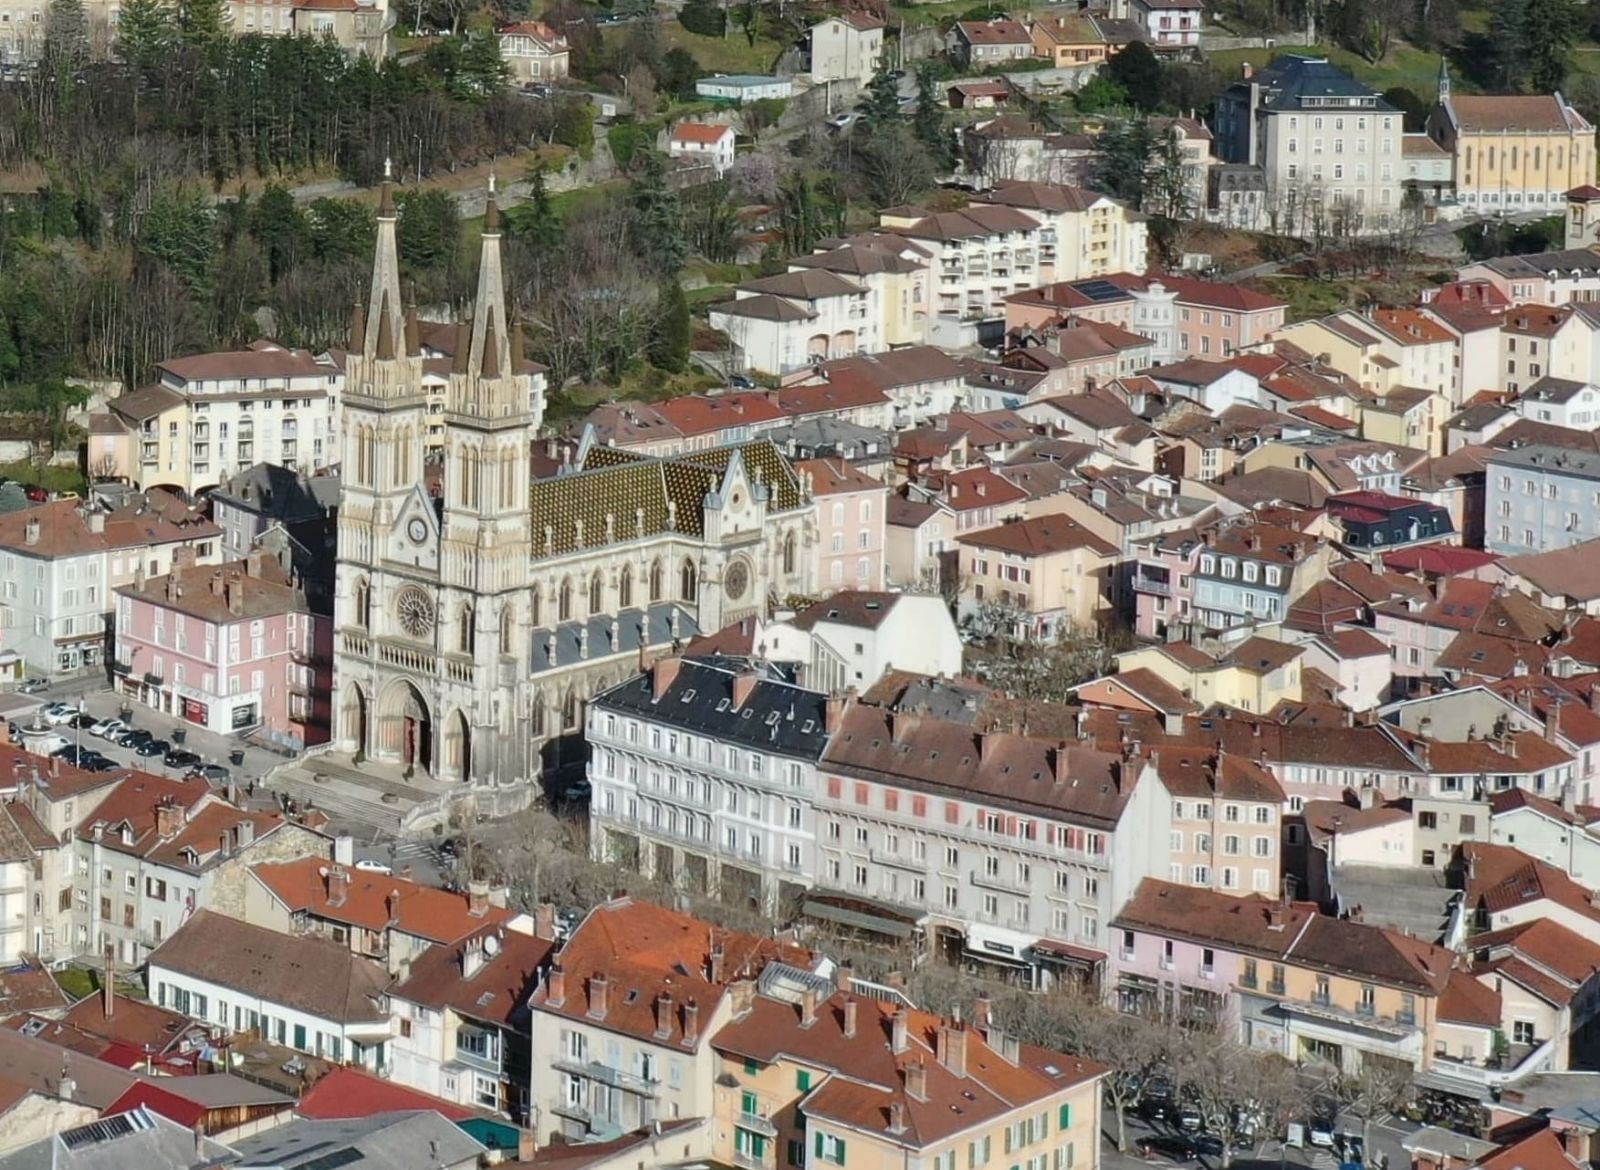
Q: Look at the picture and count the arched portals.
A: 3